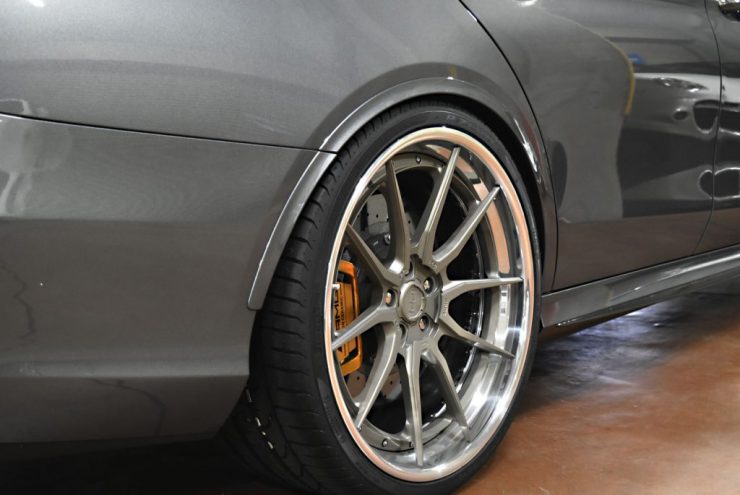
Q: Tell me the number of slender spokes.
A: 10